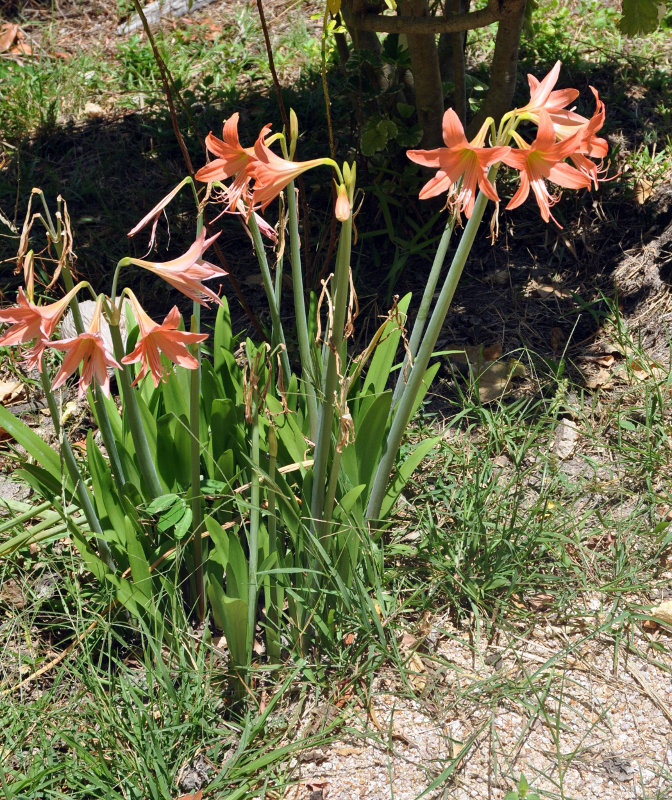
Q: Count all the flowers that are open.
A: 10